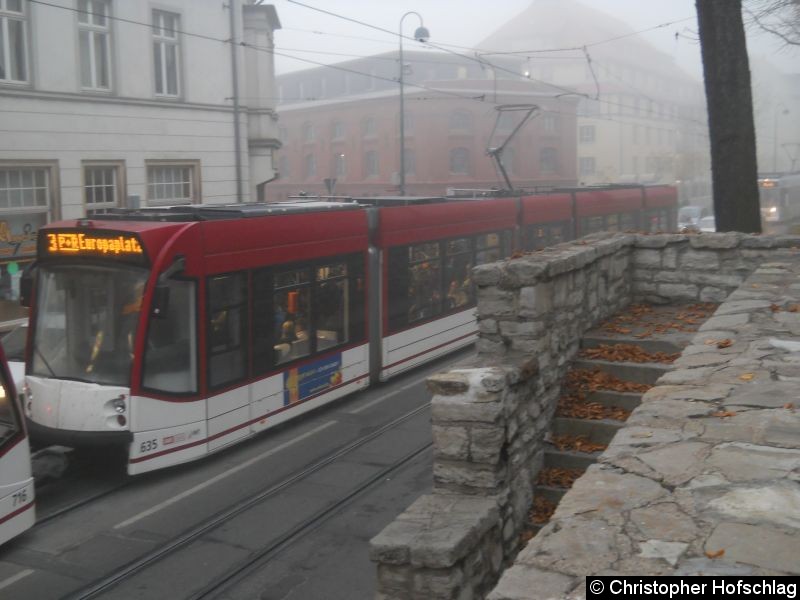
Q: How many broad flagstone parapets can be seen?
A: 1